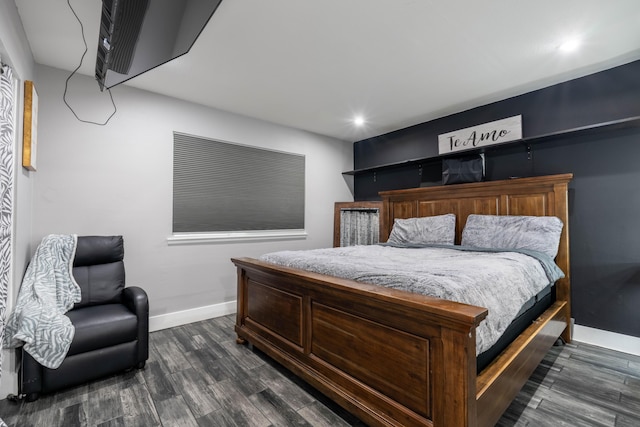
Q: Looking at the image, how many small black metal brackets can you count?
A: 3